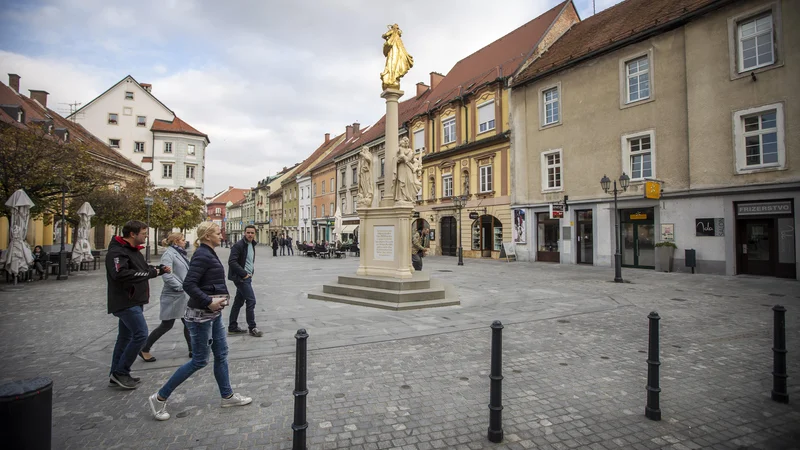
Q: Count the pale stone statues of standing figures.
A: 2